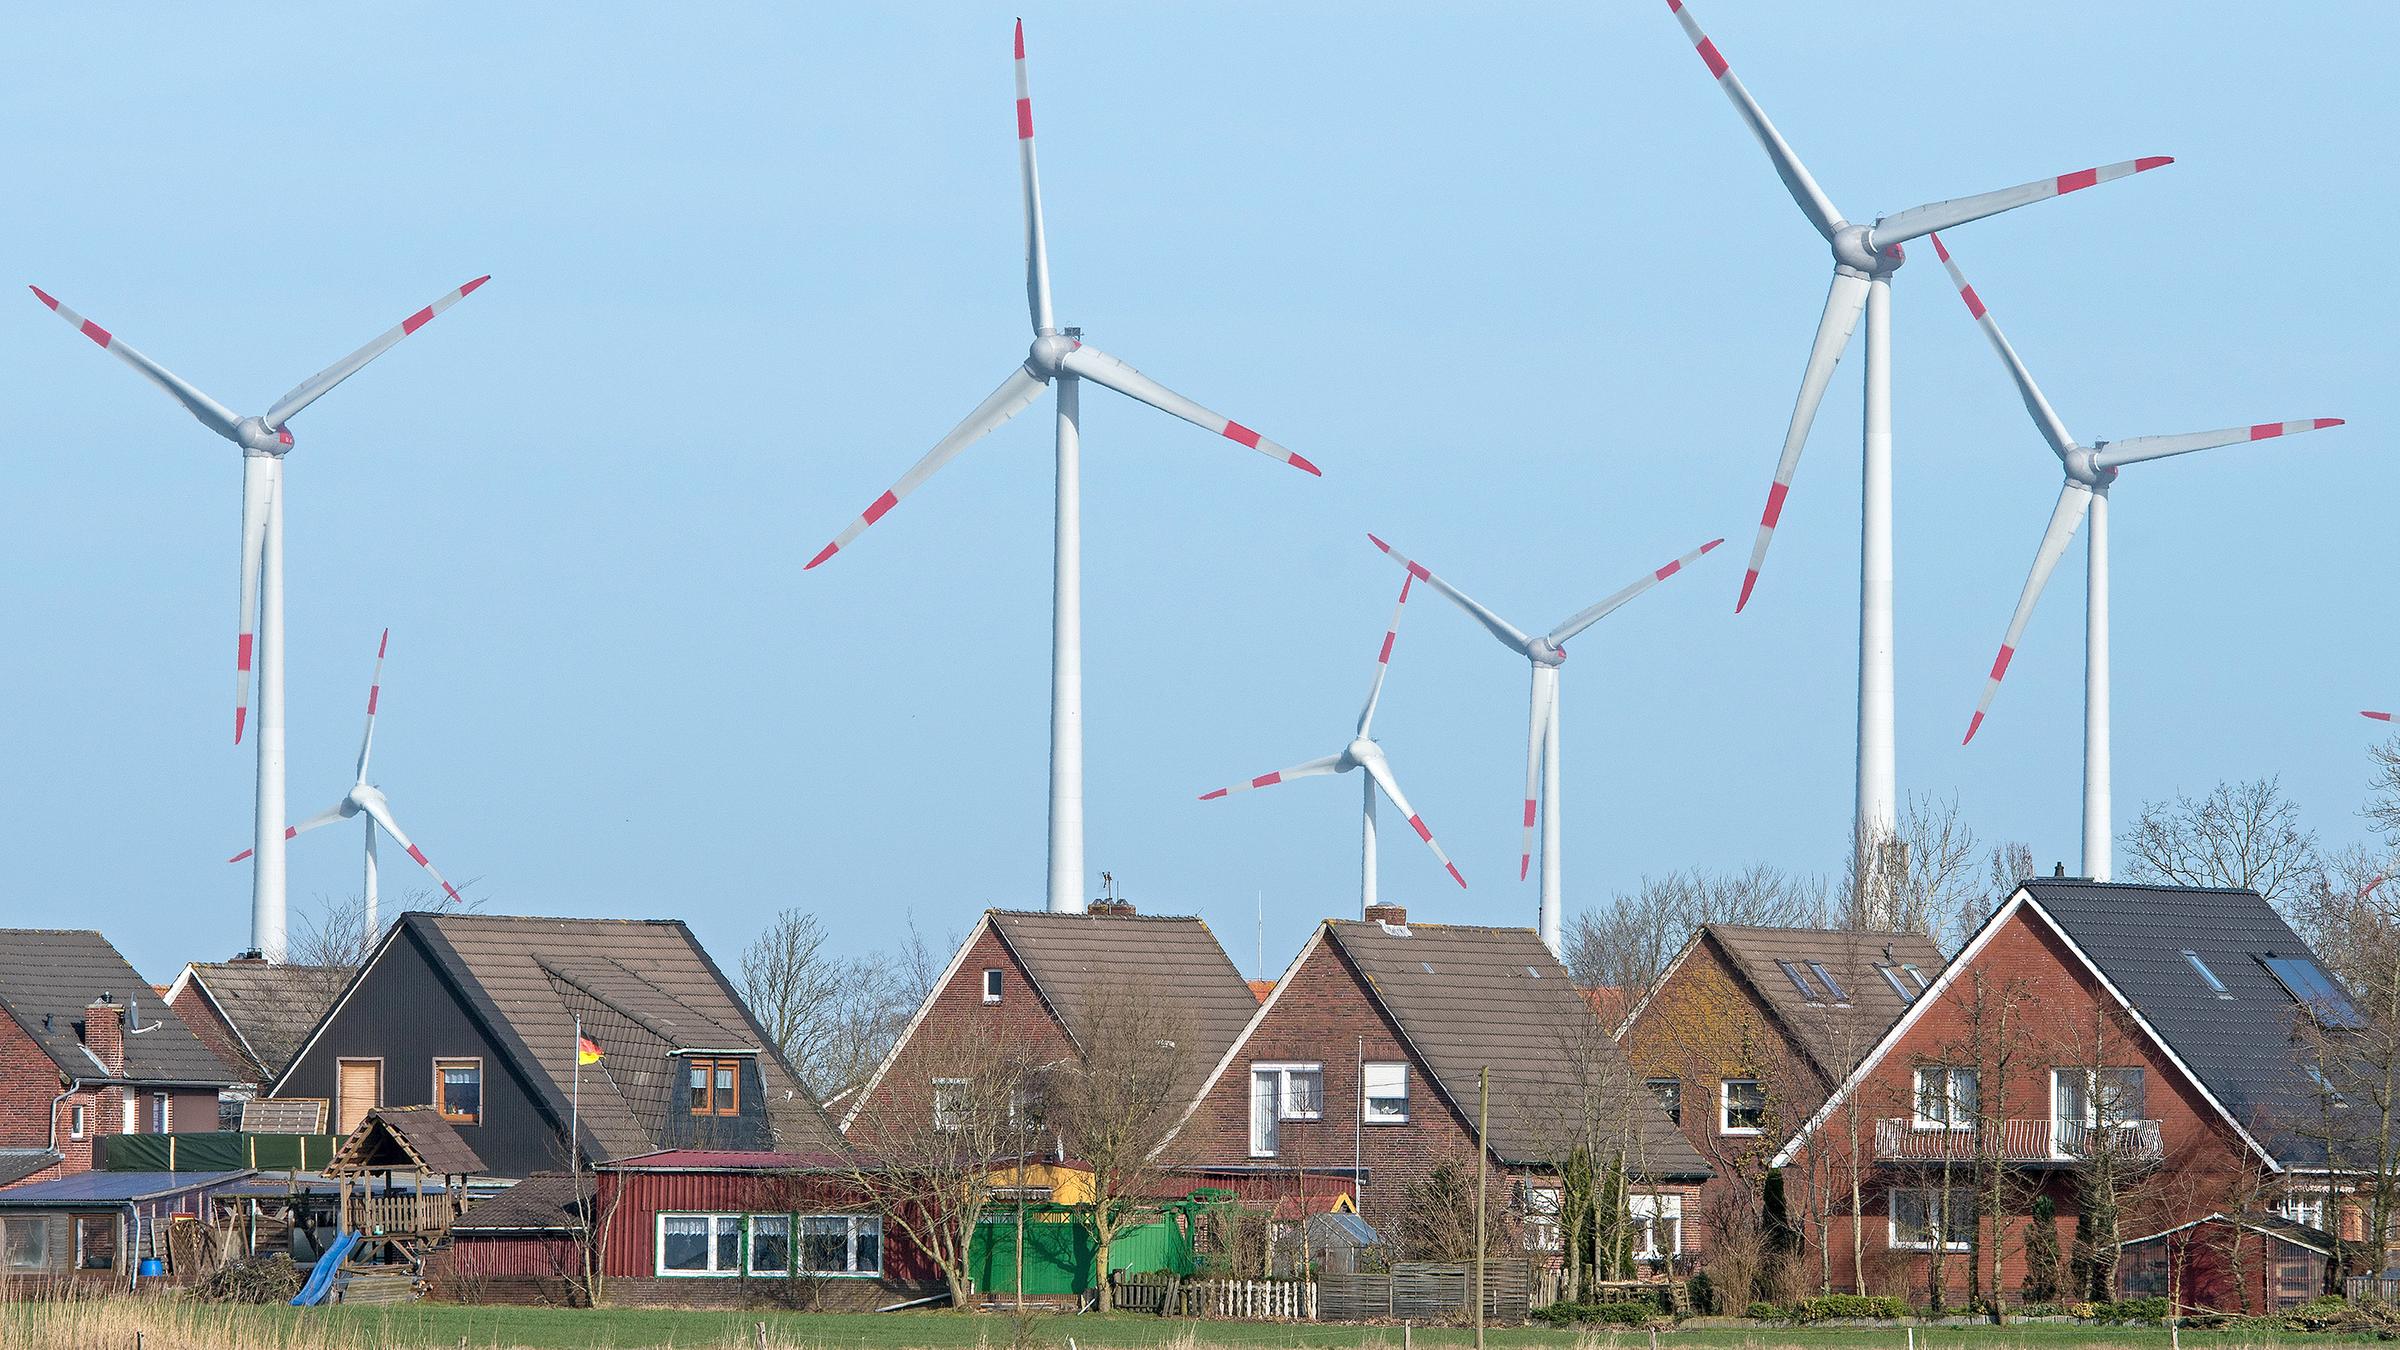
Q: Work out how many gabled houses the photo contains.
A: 7